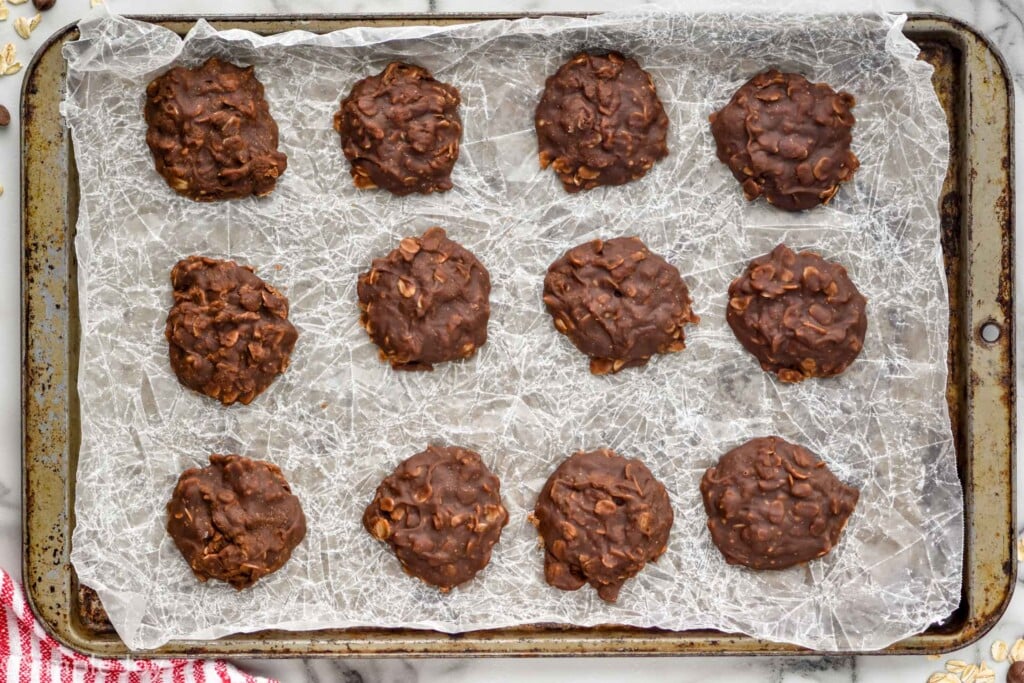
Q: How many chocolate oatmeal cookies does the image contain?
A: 12